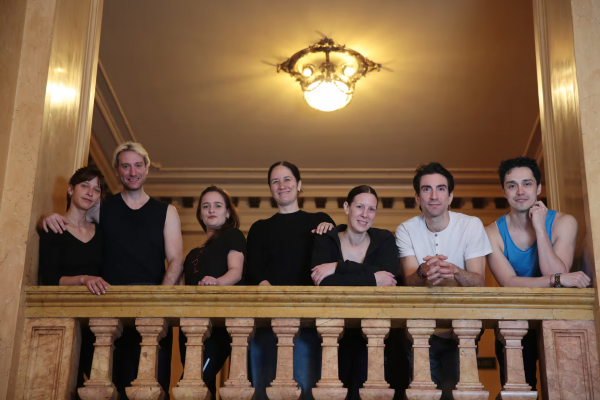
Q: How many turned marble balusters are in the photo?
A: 10